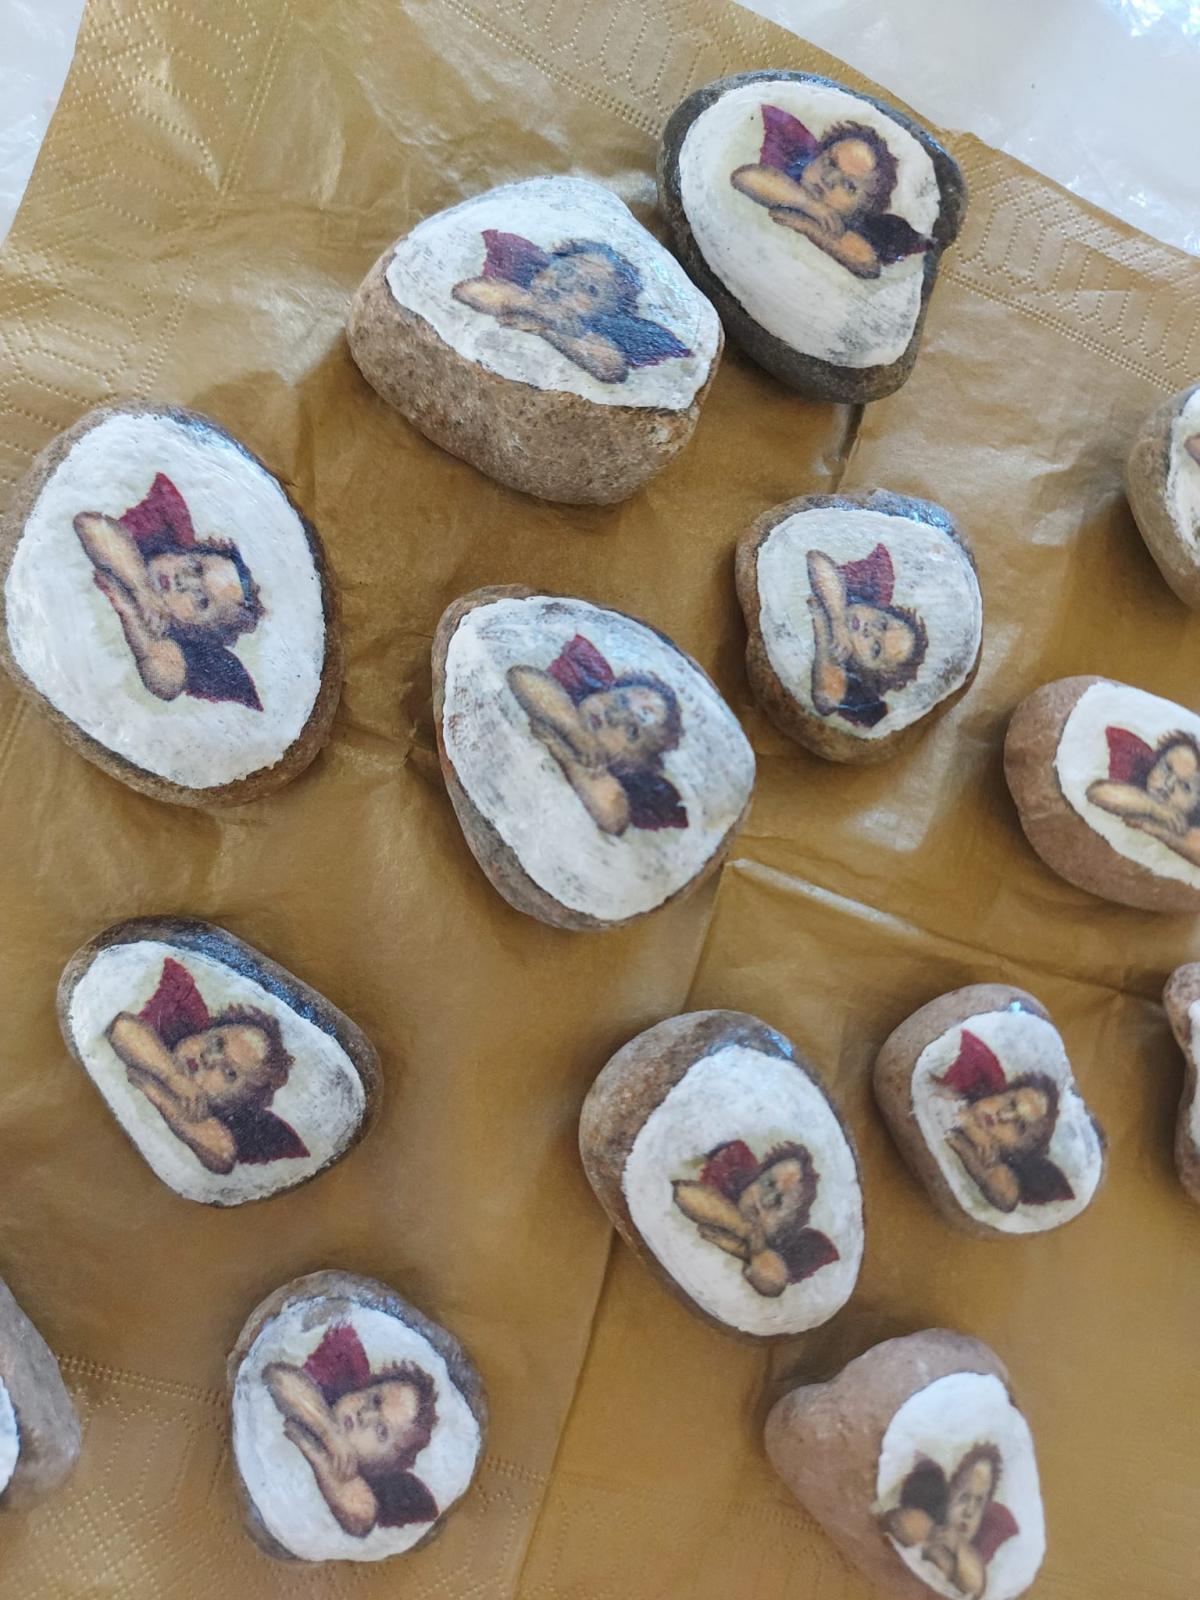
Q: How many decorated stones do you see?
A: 14